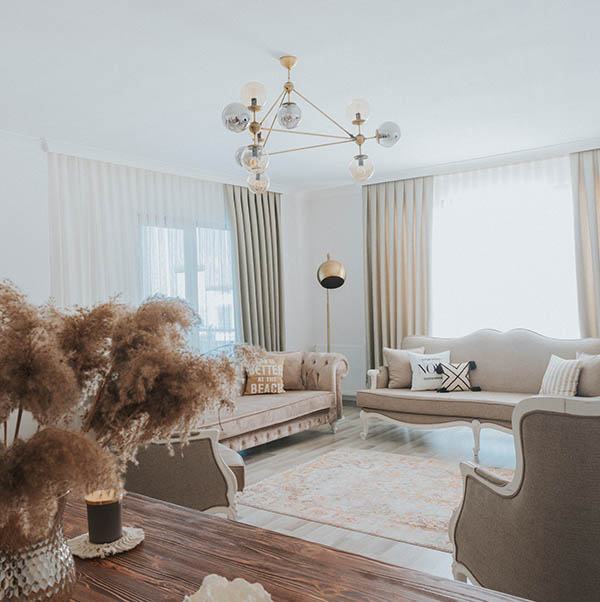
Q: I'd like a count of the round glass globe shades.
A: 9